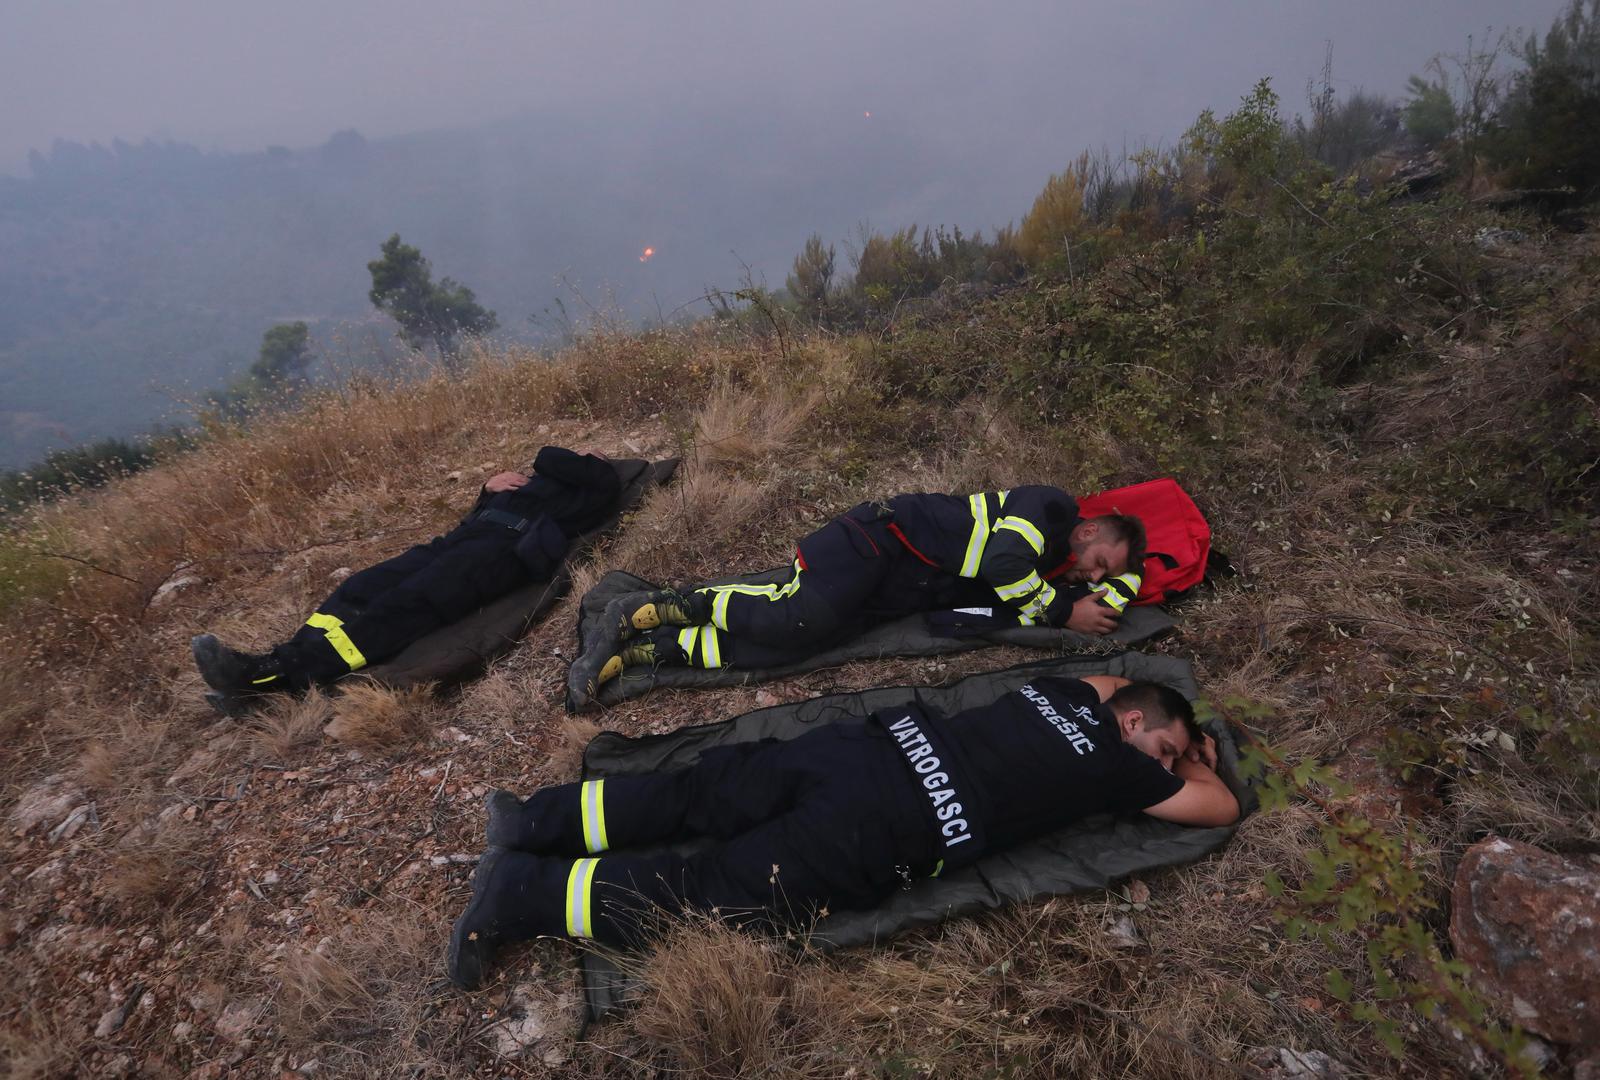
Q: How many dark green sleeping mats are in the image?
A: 3